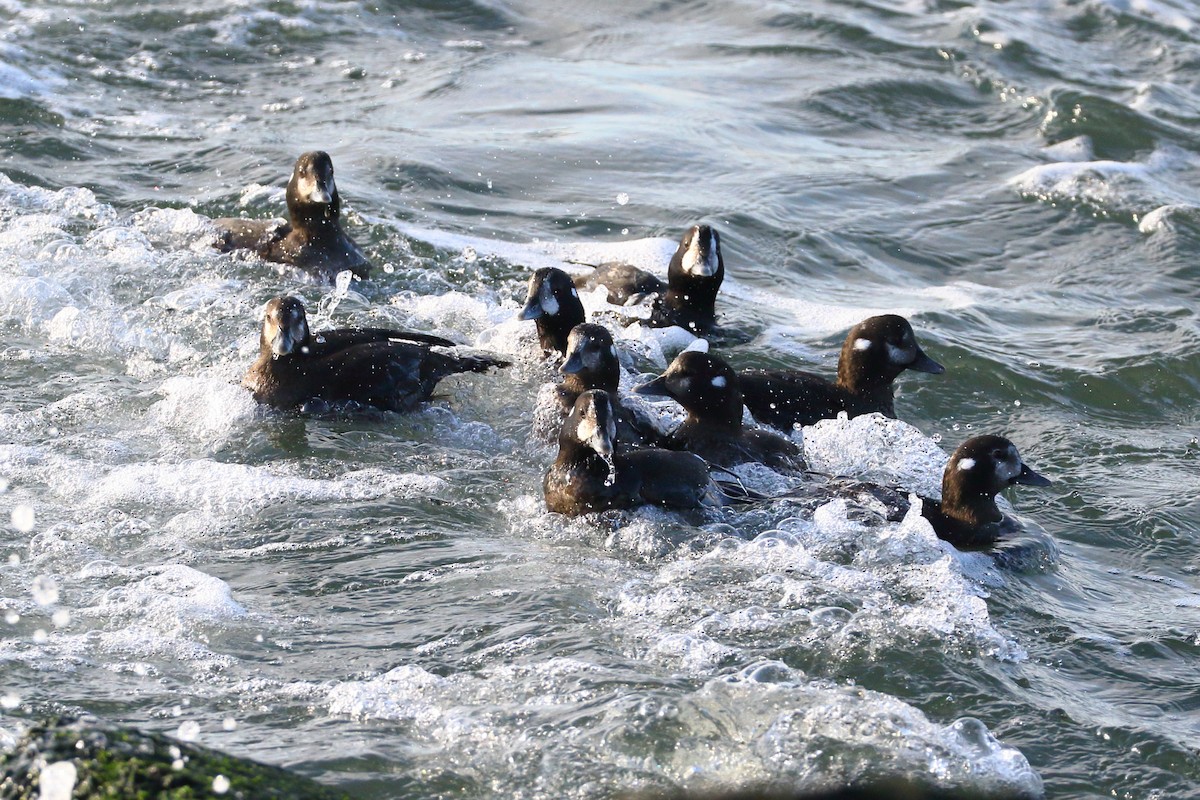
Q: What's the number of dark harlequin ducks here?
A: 9